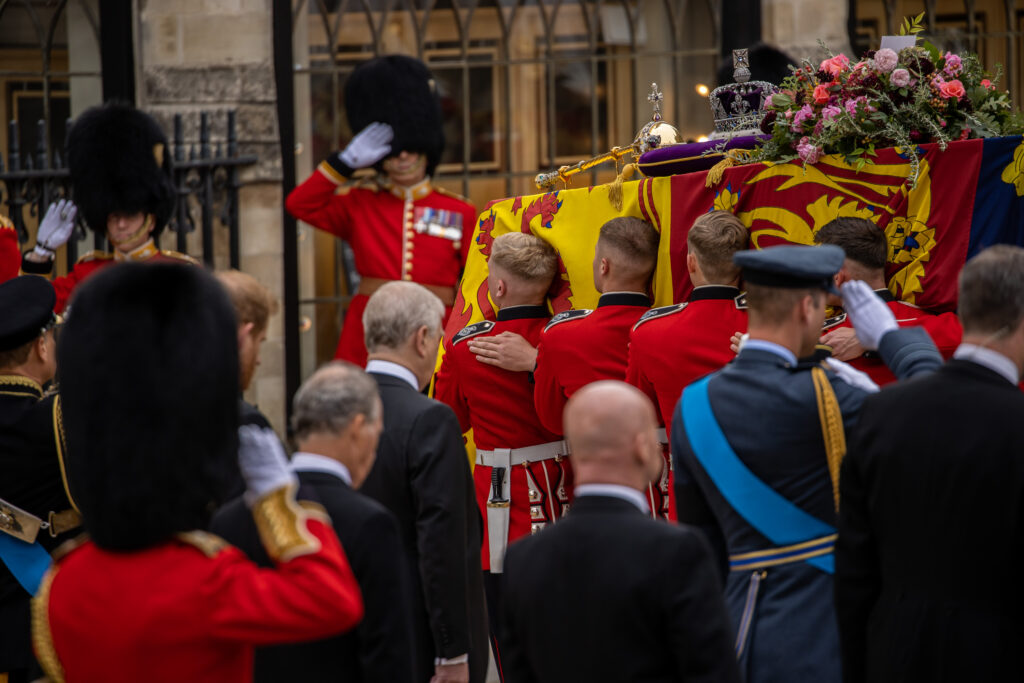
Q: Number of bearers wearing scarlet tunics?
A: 4